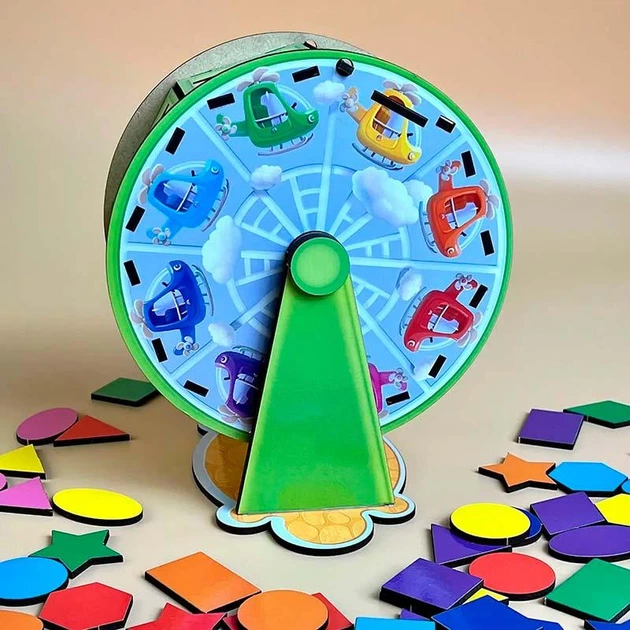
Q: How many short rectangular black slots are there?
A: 13